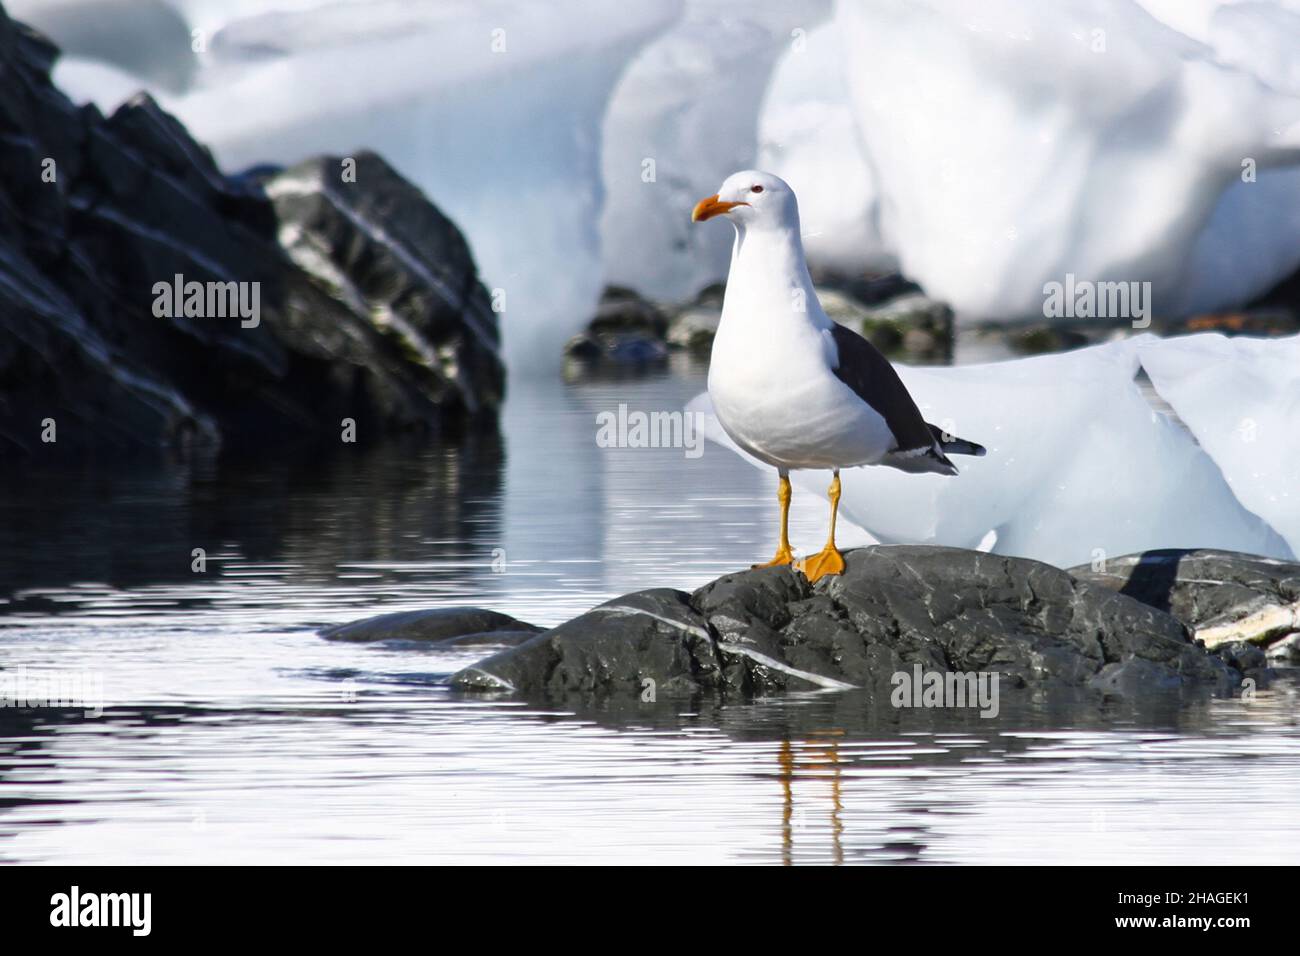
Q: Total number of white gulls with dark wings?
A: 1